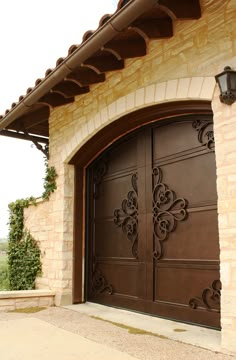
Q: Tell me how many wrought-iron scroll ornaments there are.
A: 6